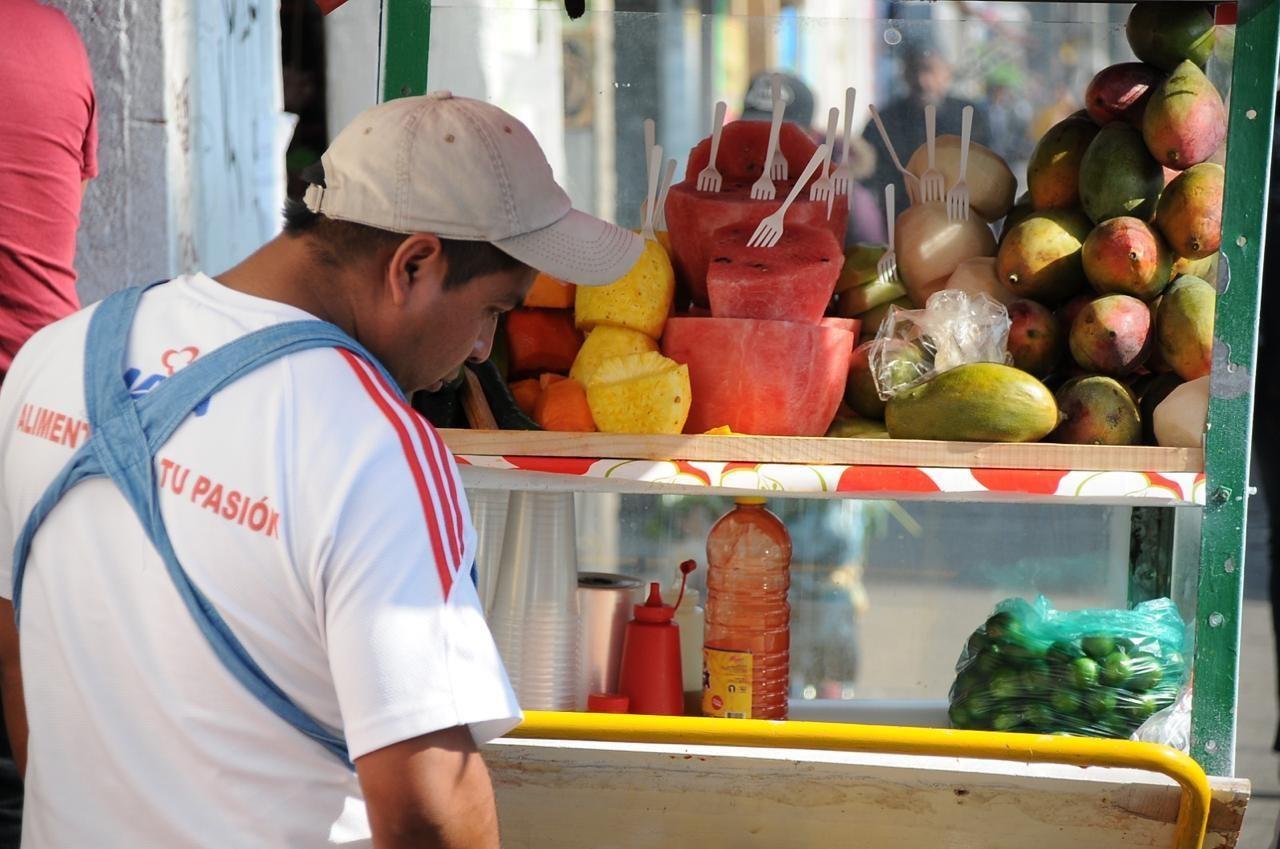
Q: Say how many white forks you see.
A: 13